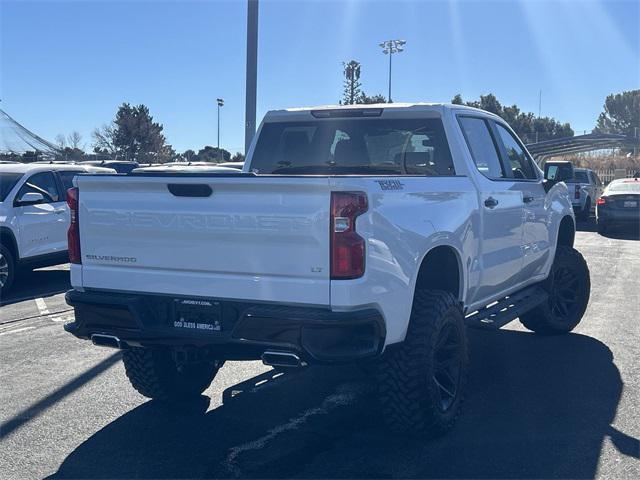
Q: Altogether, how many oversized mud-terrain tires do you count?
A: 3